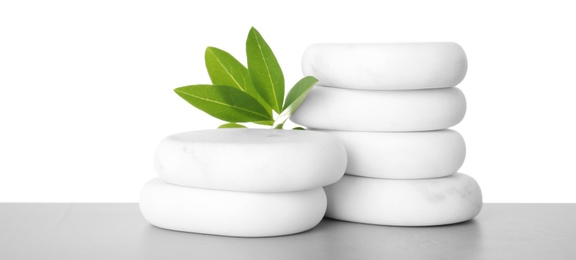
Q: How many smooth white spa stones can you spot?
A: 6